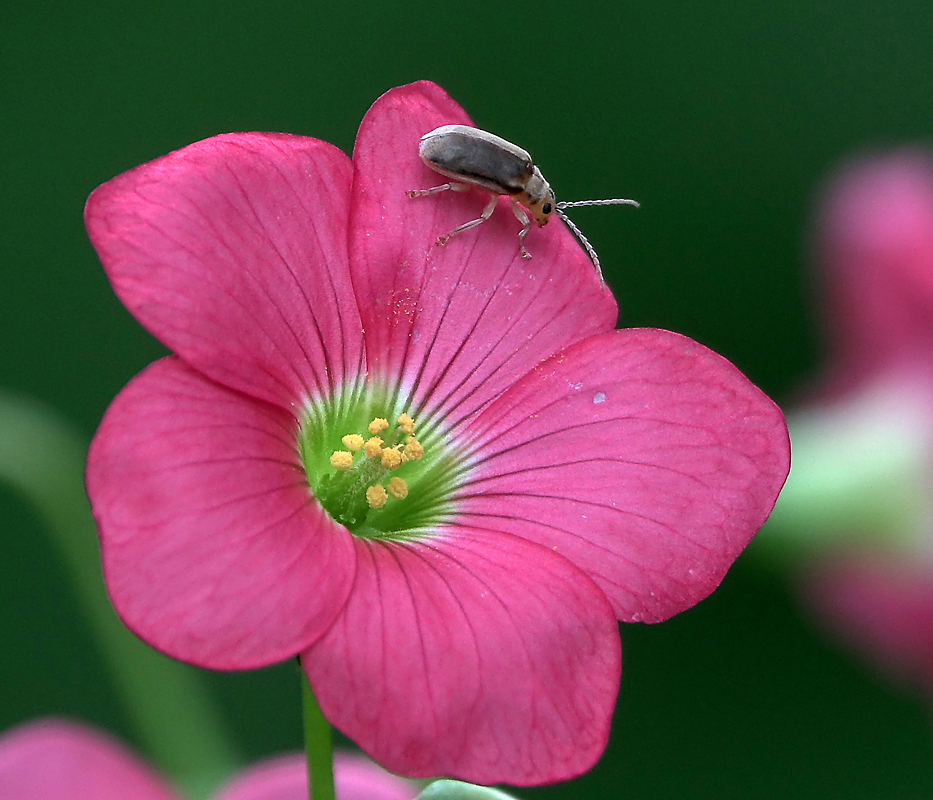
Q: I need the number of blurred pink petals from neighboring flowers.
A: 4